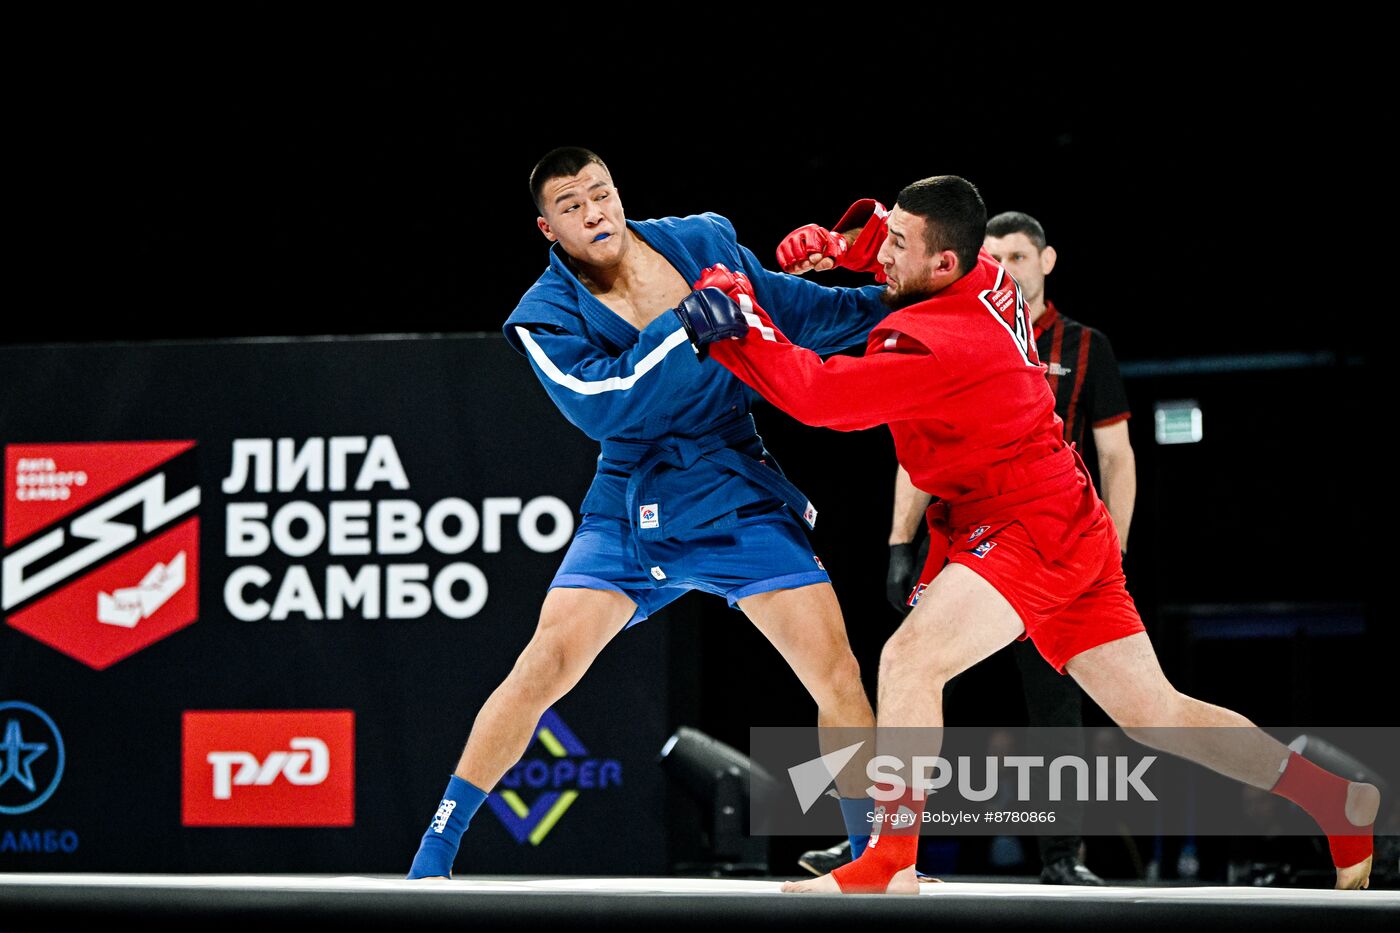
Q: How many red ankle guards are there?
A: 2